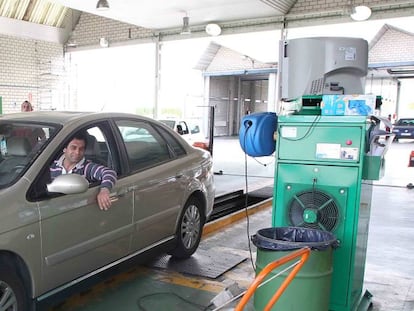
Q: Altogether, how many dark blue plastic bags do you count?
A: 1